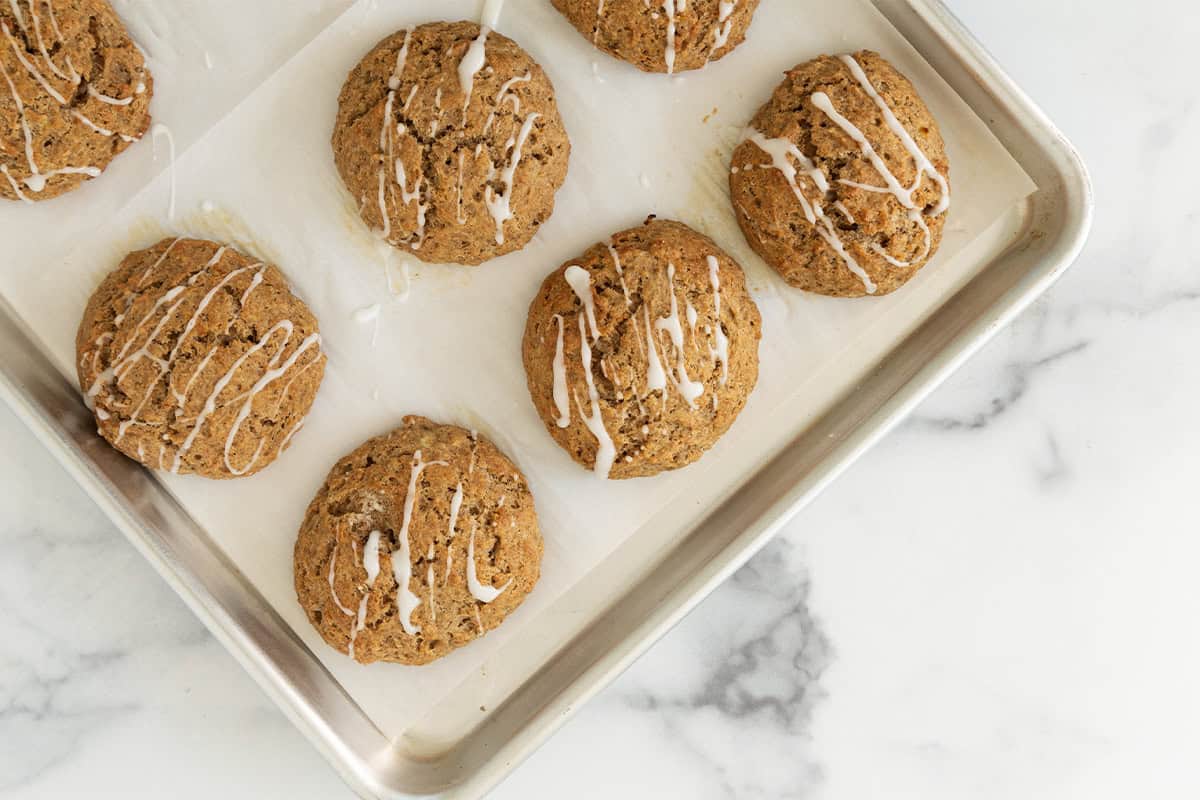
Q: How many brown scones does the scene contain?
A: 7